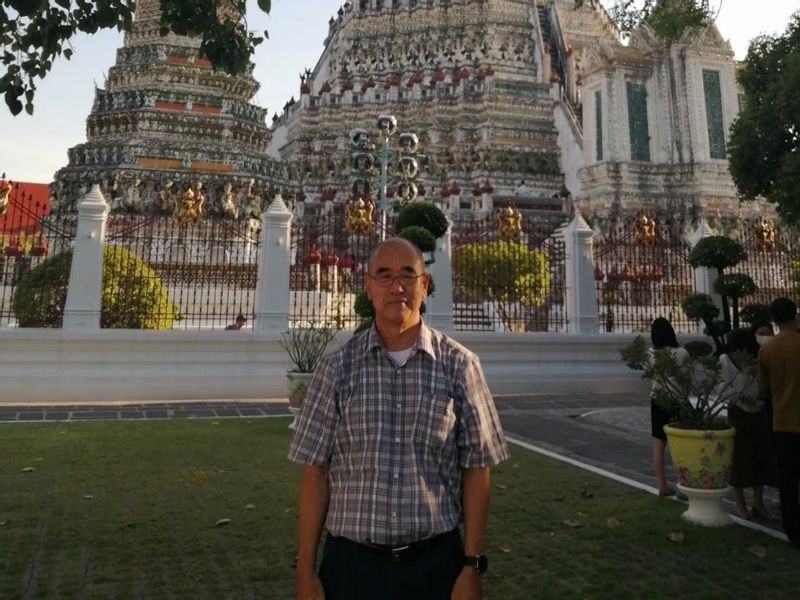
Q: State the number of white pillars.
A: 5